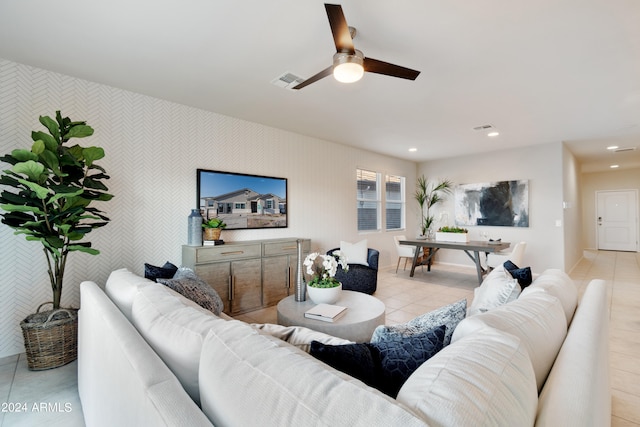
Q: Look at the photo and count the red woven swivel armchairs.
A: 0